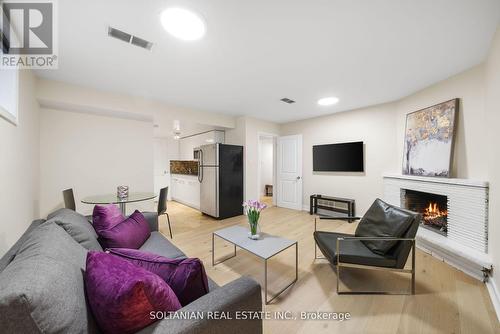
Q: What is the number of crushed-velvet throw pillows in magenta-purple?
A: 4